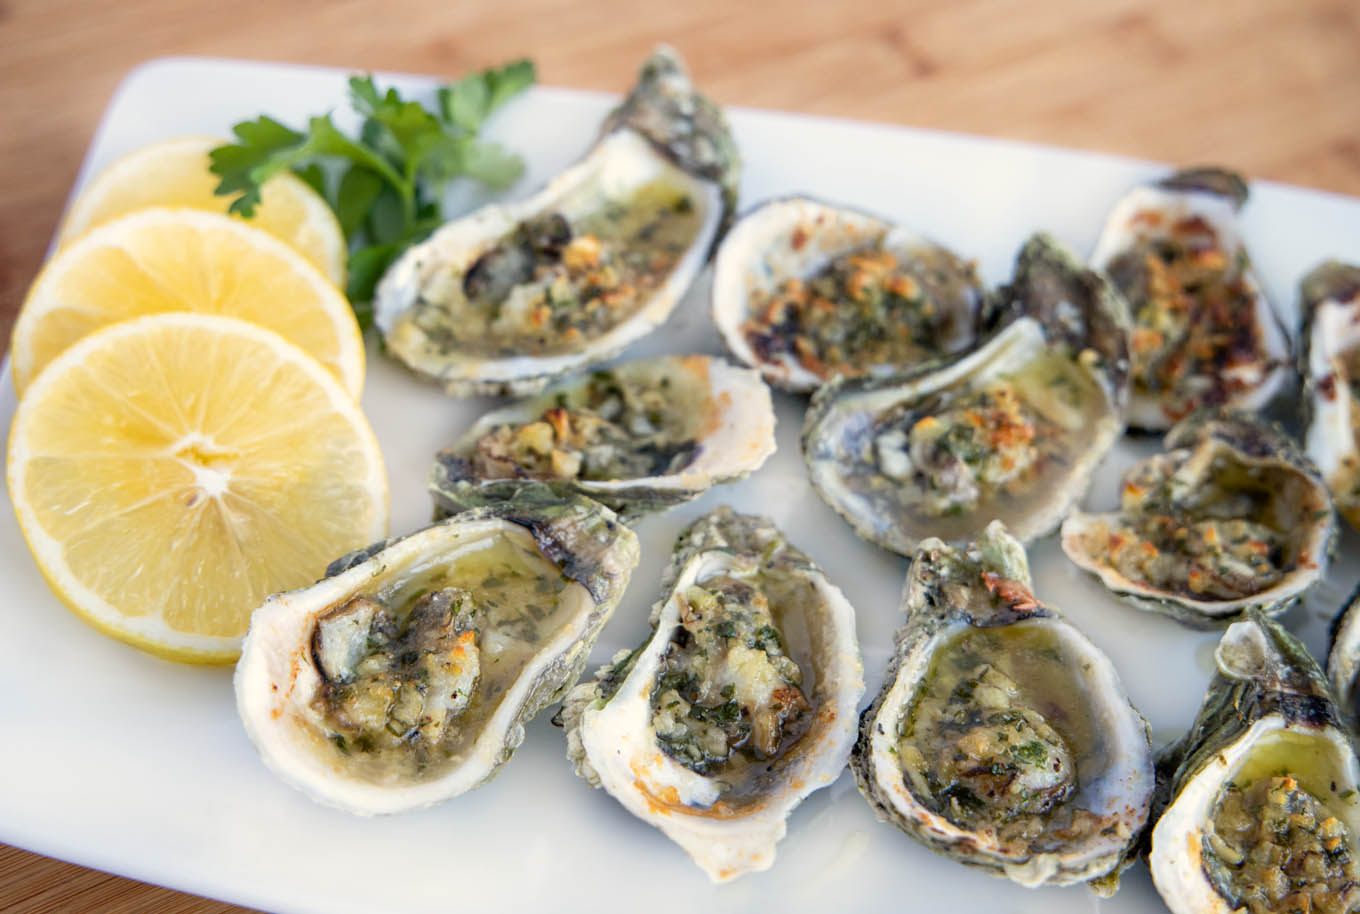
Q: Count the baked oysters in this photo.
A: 12